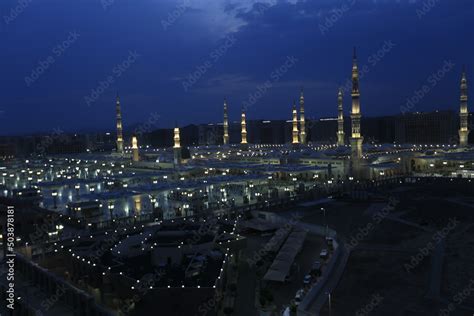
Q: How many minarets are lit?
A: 10